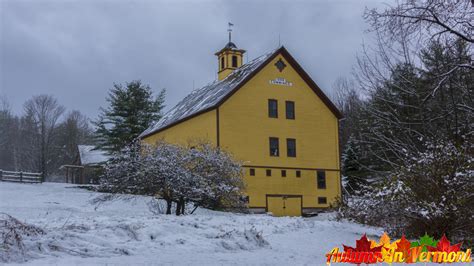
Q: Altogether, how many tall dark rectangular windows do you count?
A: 5